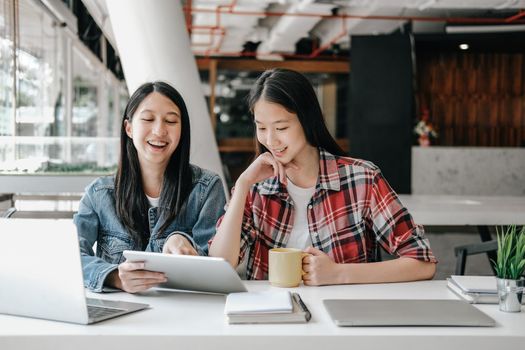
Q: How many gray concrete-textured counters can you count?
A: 1